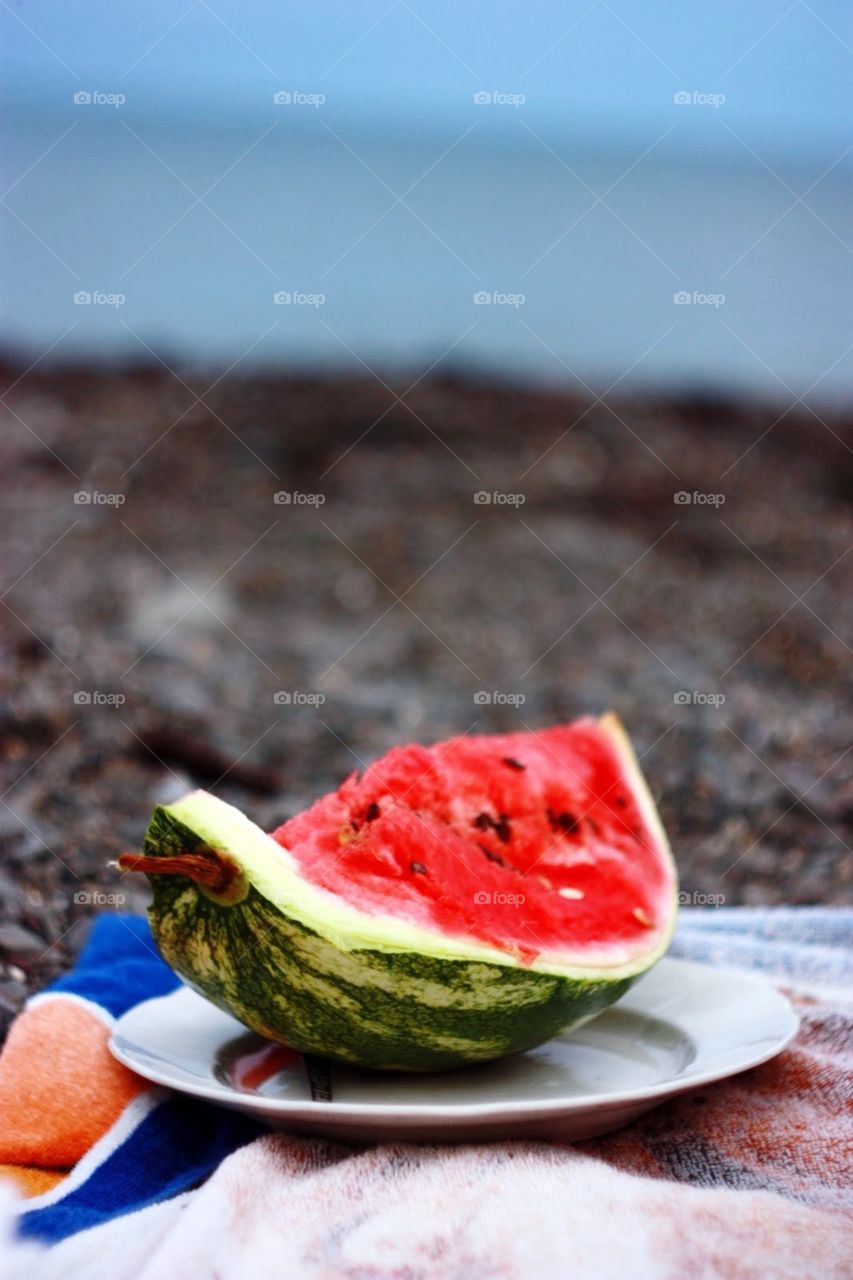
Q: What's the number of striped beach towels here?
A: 1